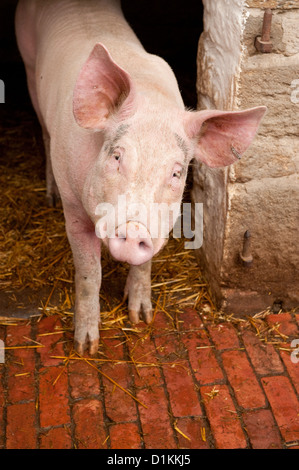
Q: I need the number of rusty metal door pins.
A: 2